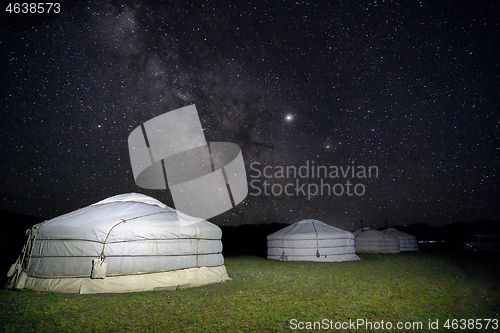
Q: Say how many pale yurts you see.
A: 4